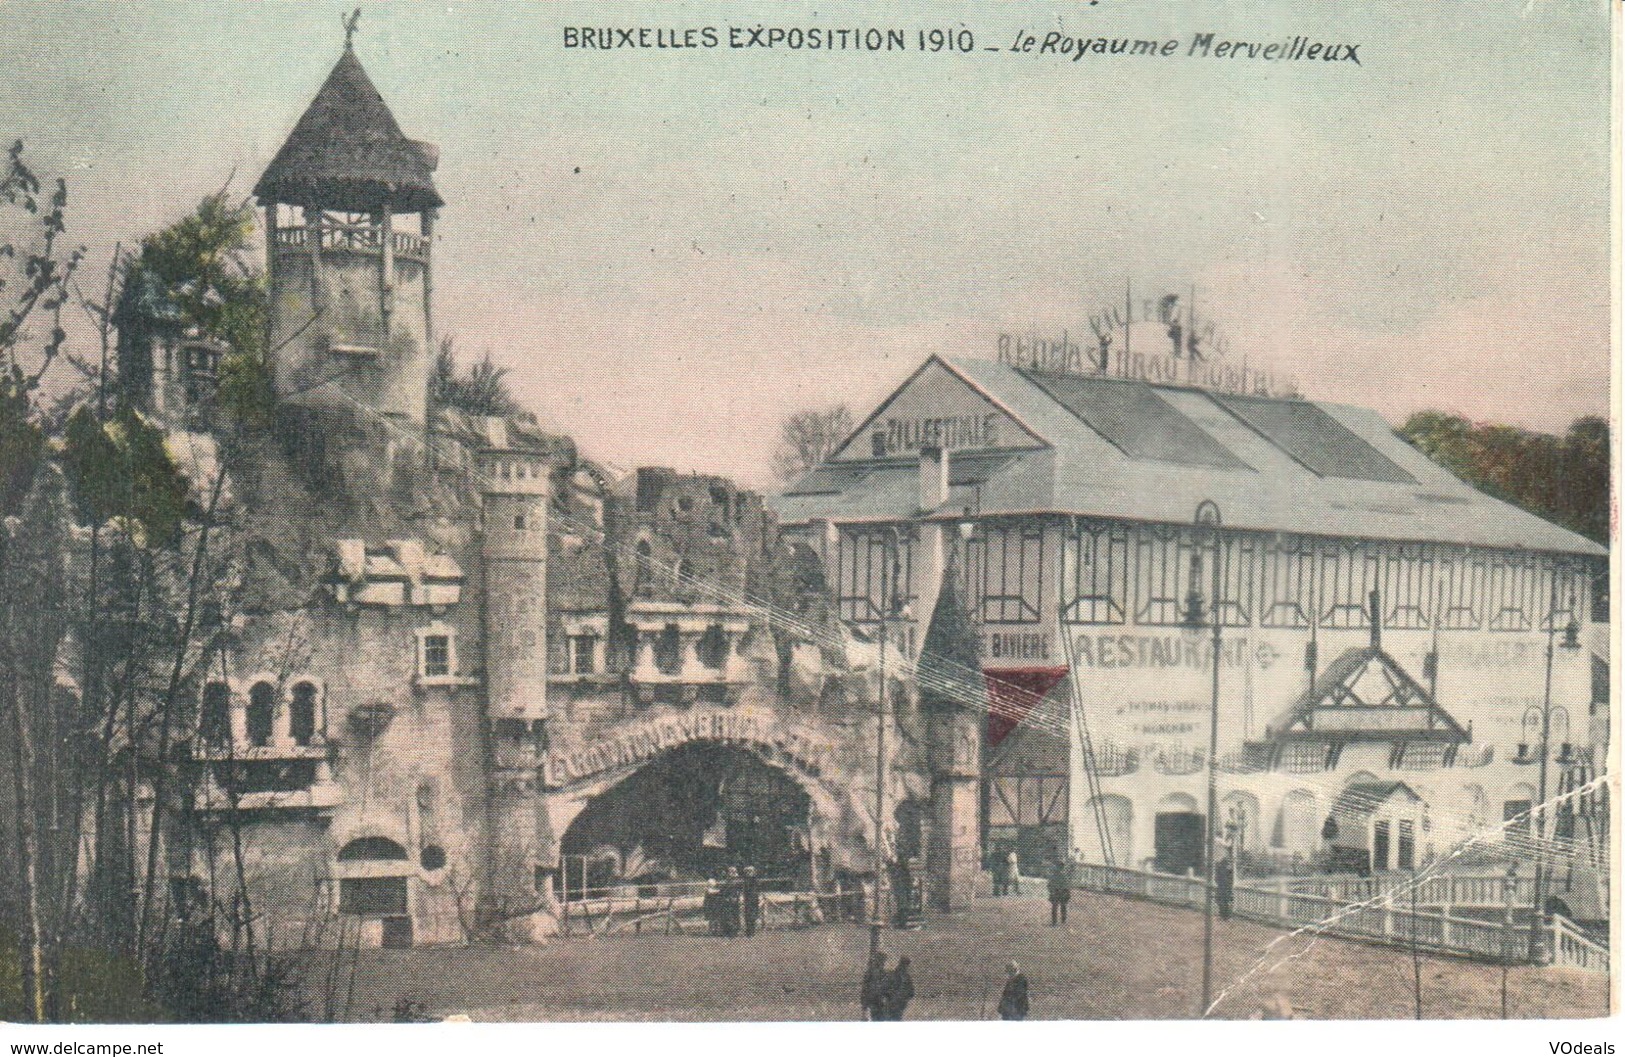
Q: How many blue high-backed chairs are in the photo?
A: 0